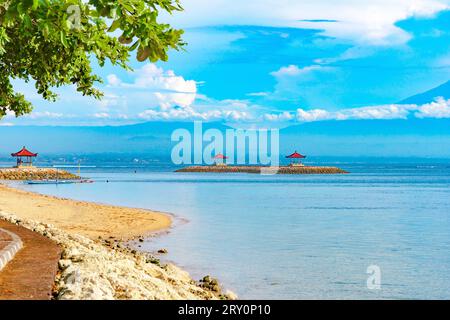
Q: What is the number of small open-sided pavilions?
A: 3